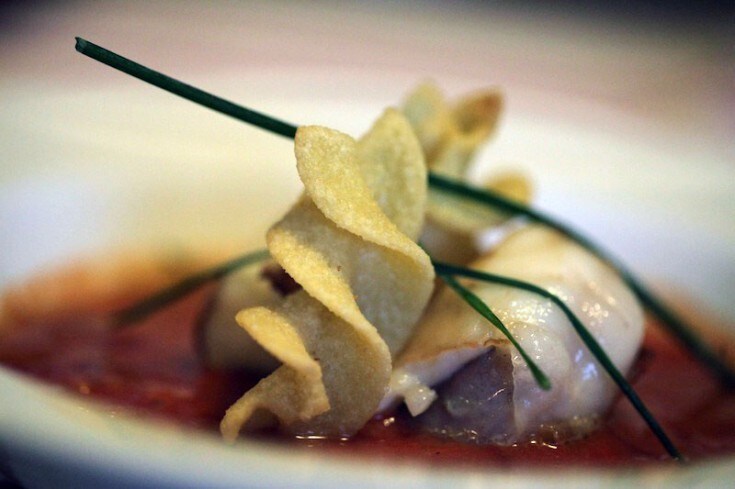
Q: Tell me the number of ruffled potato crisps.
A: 2